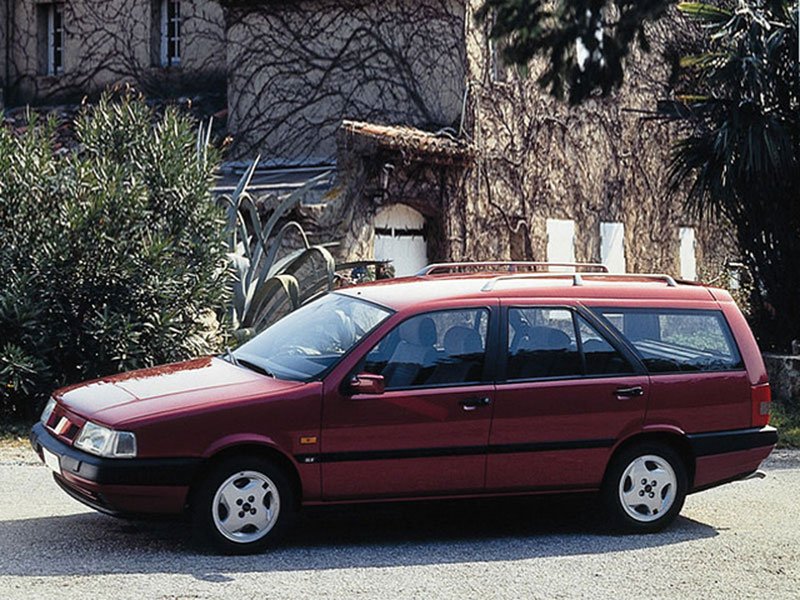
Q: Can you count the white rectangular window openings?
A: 3